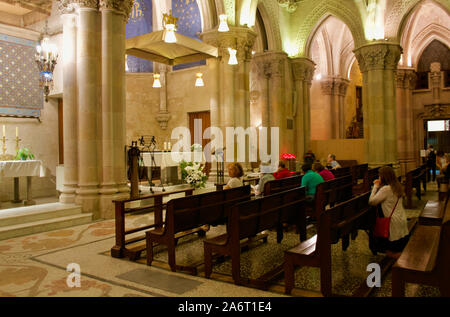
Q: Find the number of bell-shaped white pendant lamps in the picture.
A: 5